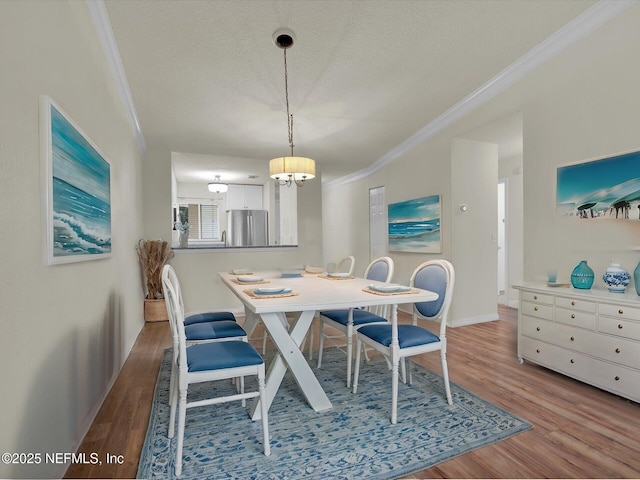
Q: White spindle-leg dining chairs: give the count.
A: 6